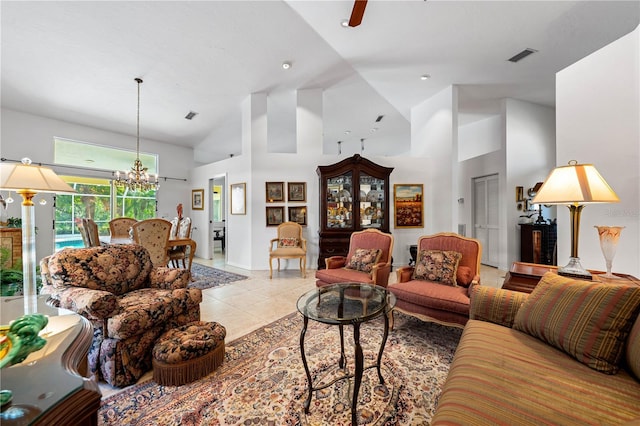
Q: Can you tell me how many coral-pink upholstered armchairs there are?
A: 2